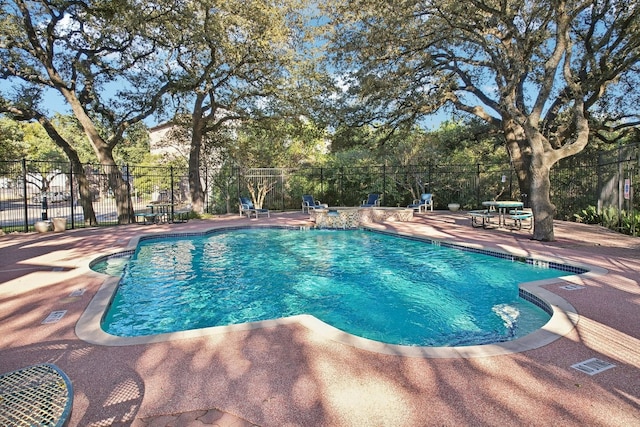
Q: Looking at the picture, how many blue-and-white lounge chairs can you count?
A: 4